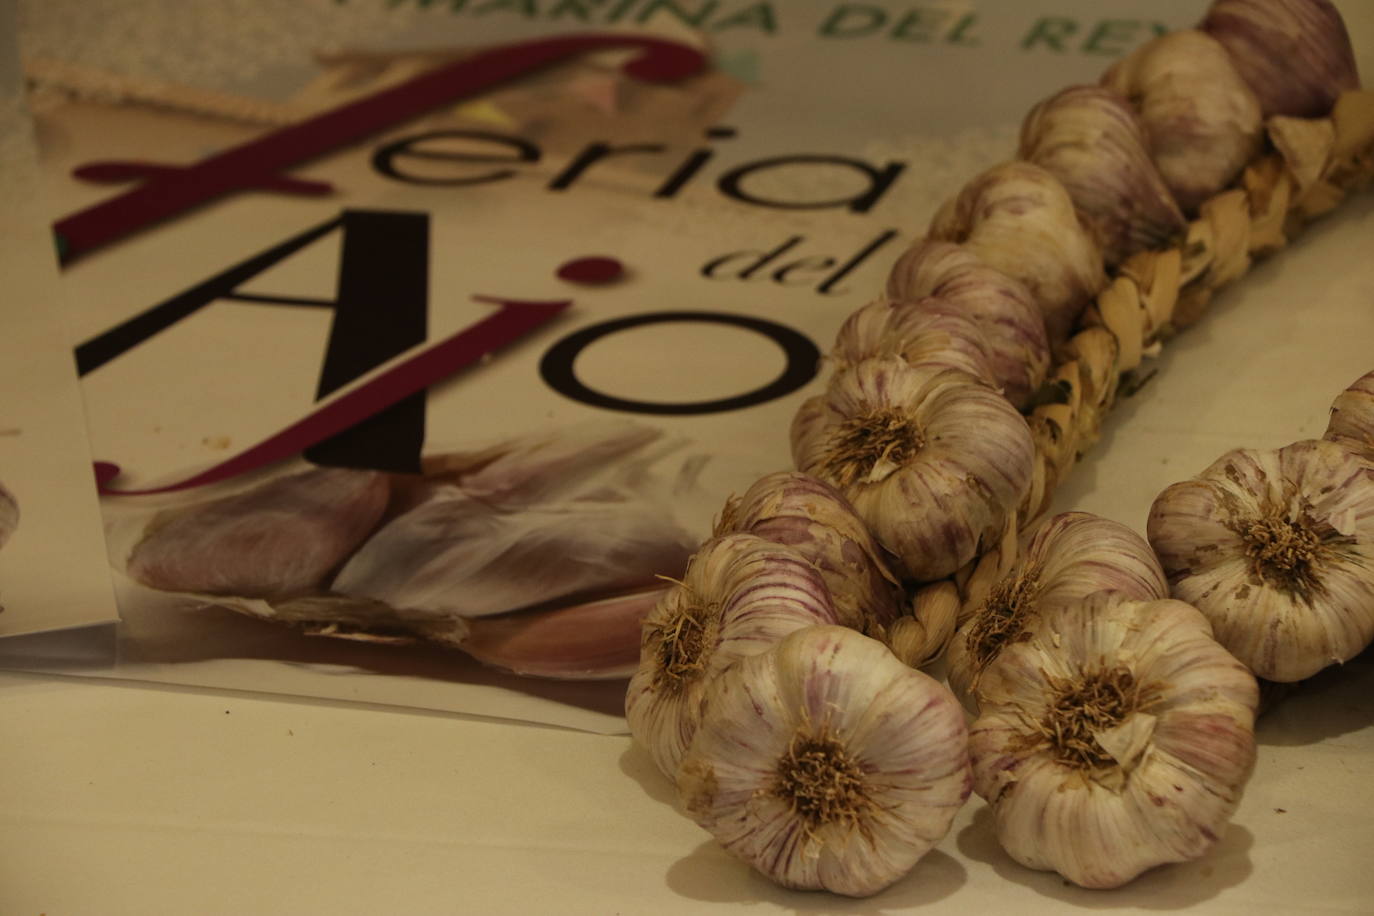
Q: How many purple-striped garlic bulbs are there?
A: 14